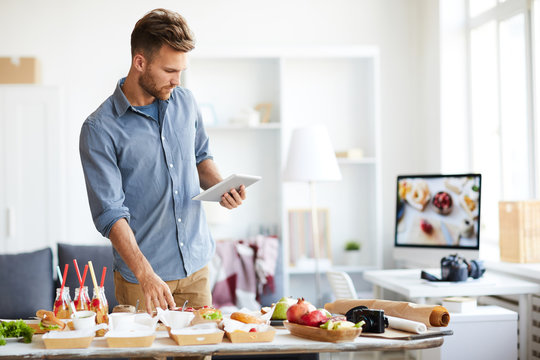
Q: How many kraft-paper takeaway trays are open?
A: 4